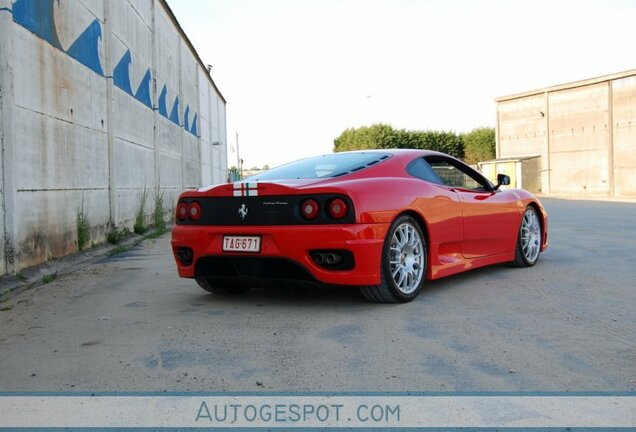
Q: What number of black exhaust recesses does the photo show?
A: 2